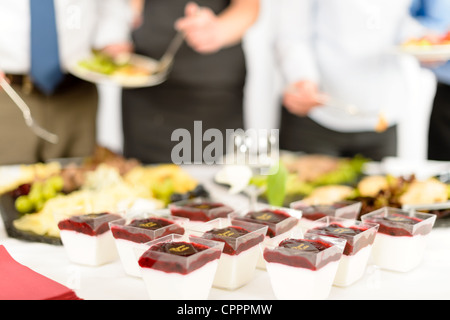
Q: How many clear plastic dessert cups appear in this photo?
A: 10